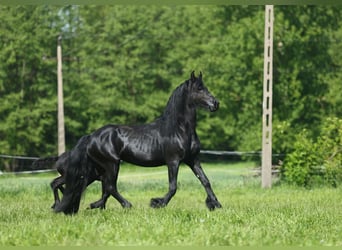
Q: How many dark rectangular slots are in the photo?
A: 8